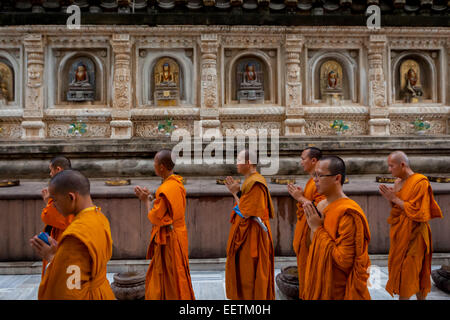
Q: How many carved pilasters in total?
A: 5